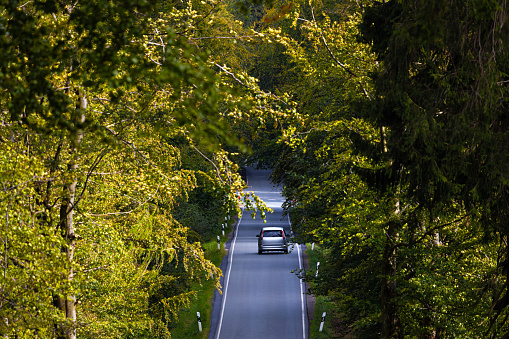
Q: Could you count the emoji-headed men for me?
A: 0